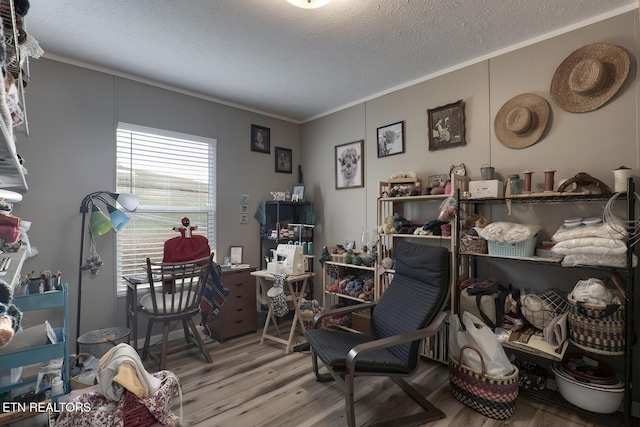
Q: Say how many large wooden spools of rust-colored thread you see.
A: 2